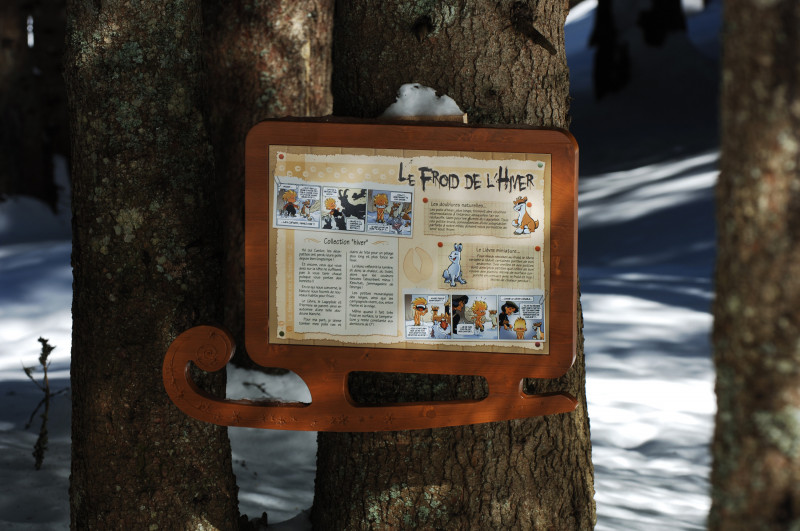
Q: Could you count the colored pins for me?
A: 8